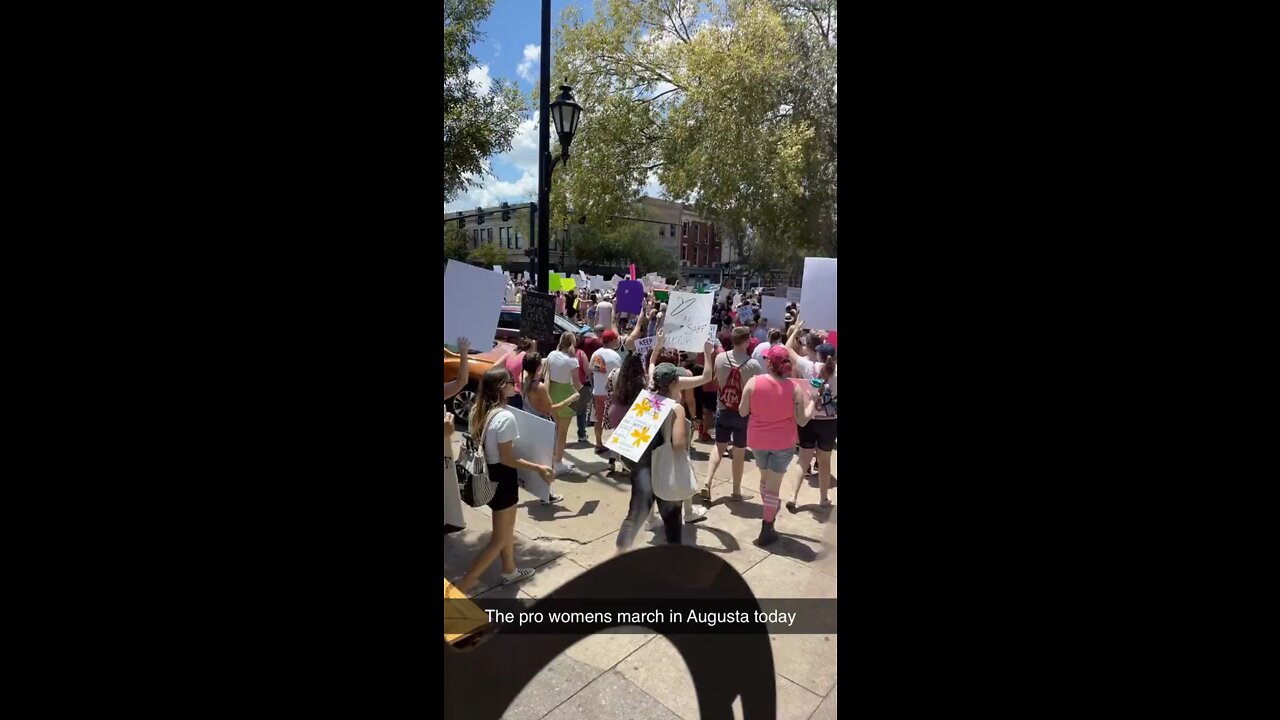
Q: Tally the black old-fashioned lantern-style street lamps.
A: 1